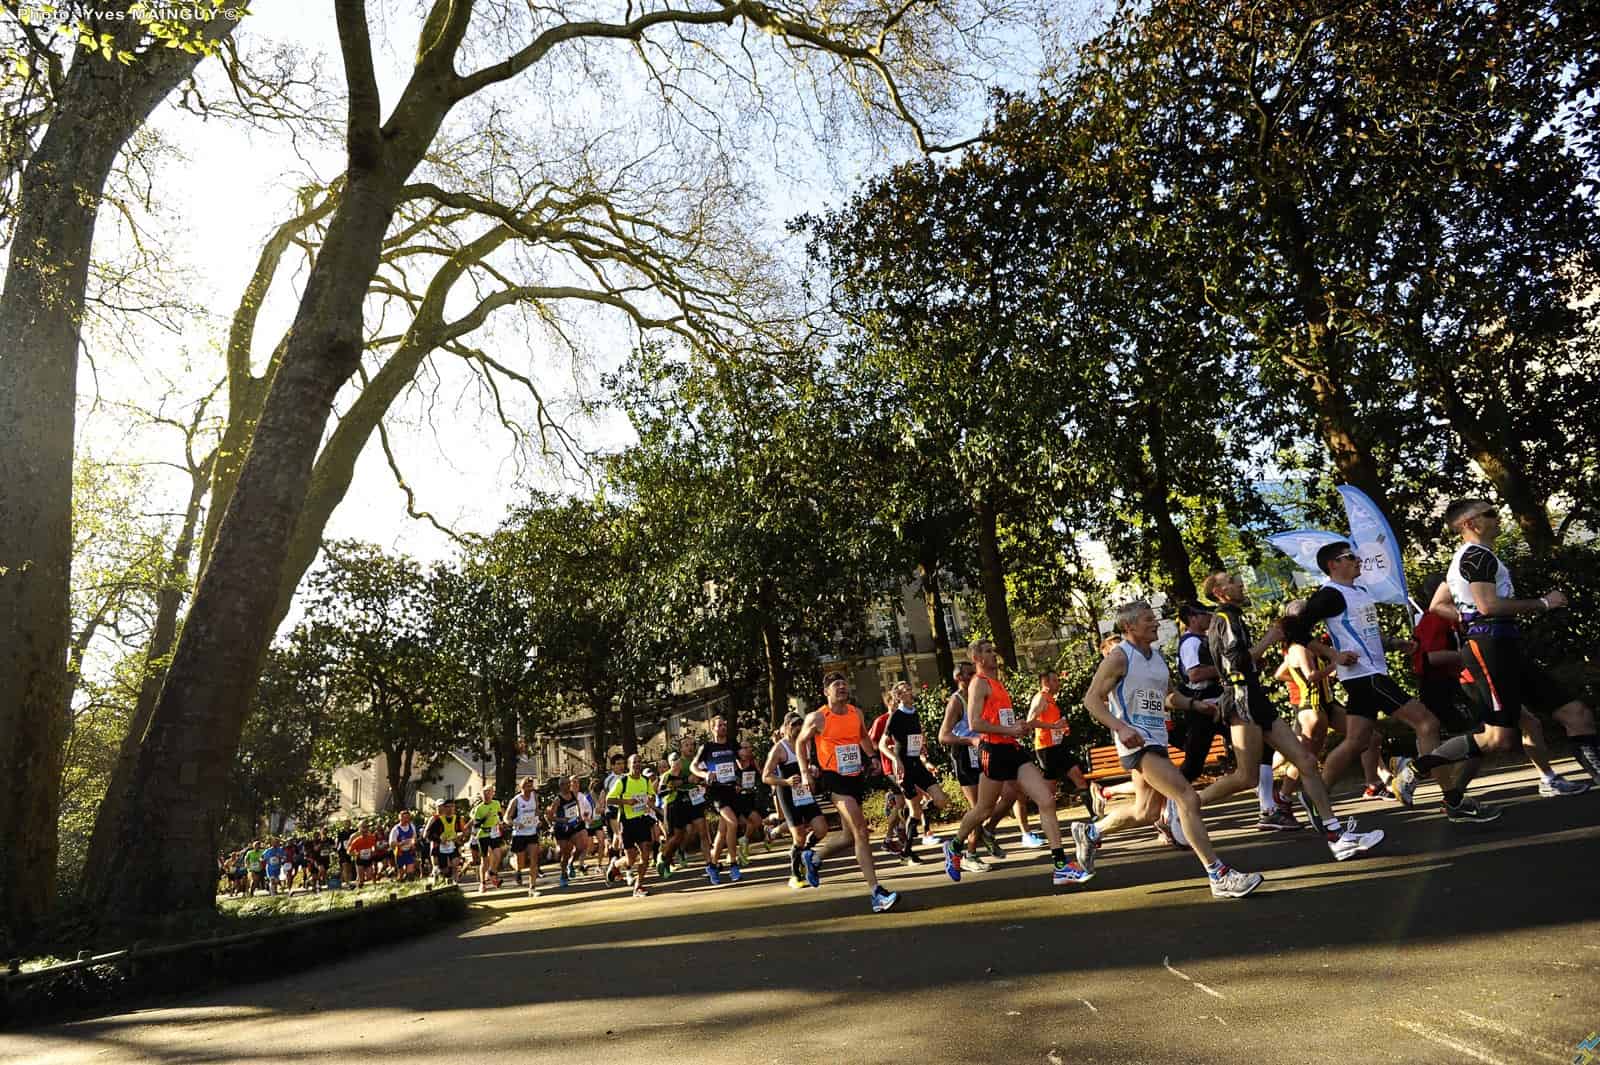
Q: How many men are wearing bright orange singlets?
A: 3